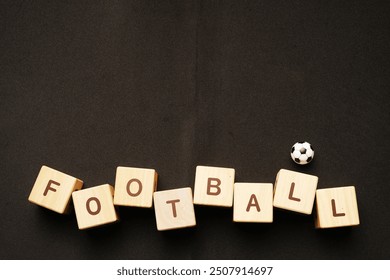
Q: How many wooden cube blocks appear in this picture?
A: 8